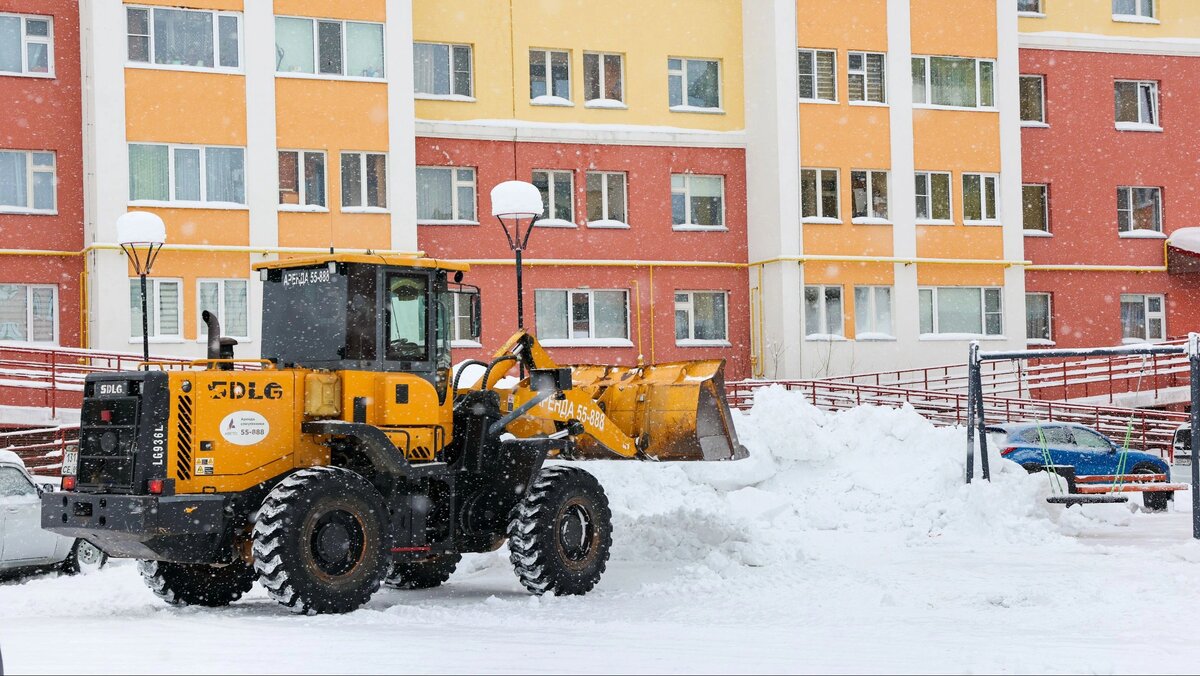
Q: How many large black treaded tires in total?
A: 4